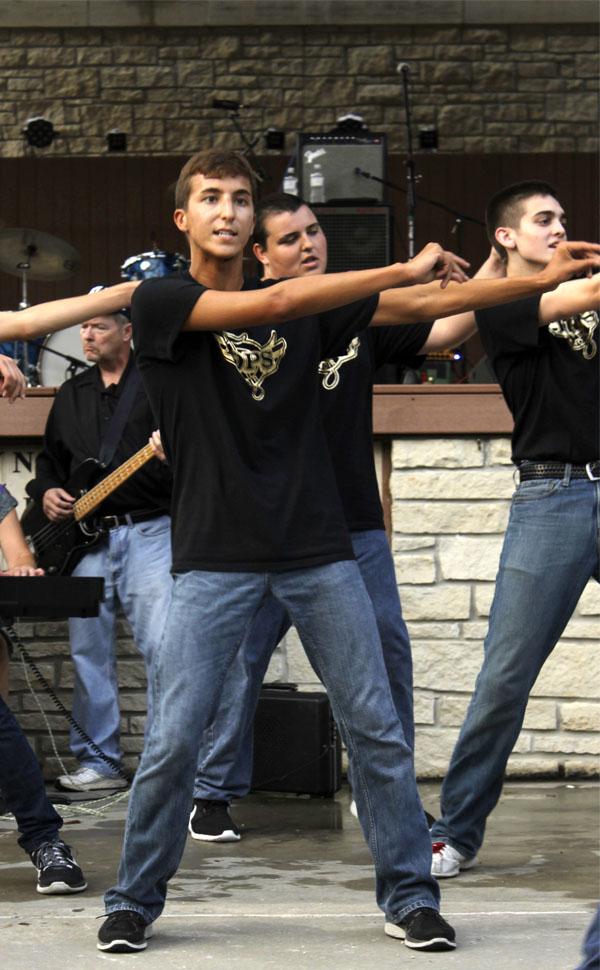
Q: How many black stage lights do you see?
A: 5